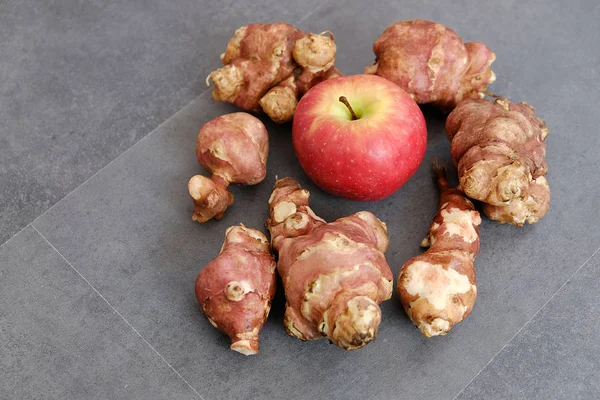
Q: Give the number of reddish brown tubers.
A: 7